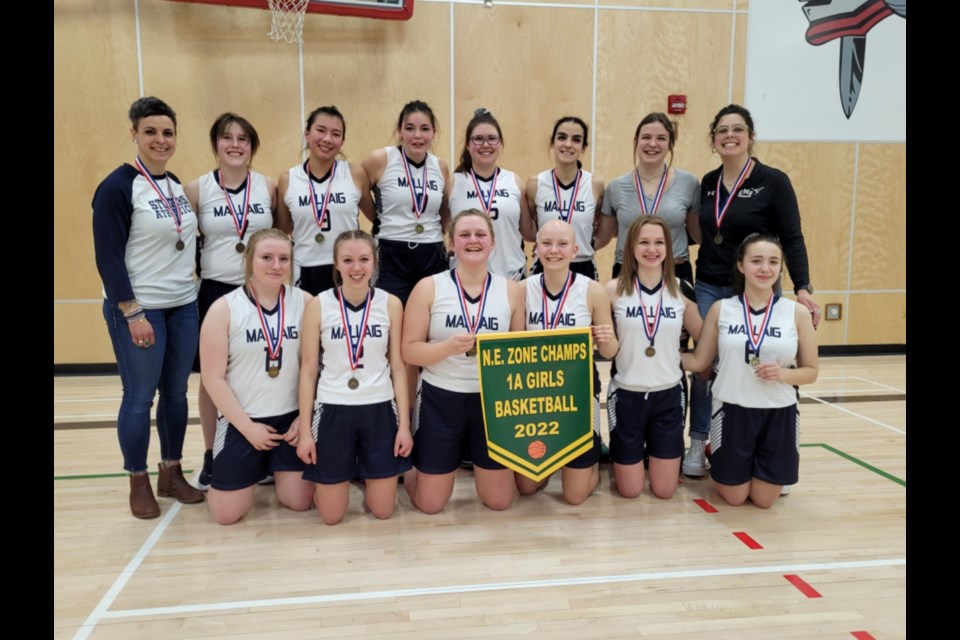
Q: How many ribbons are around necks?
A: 14